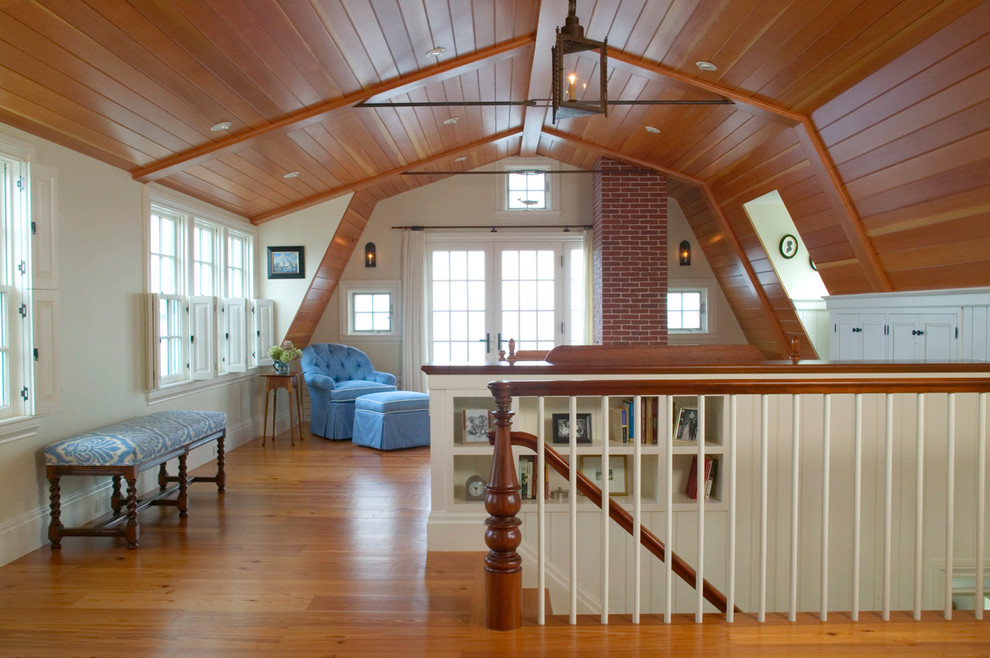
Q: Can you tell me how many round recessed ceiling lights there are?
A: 7